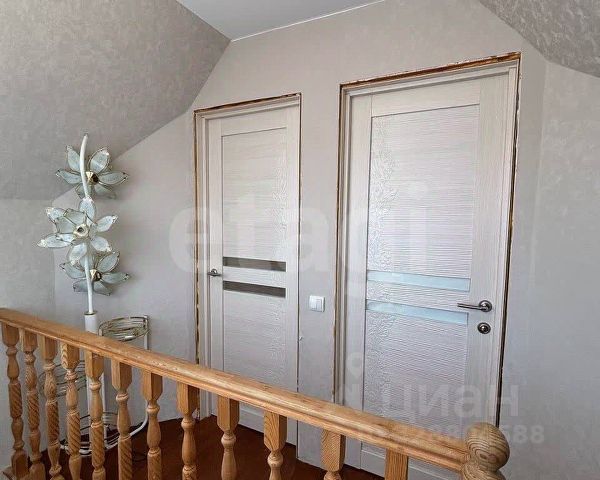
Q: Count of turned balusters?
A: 12